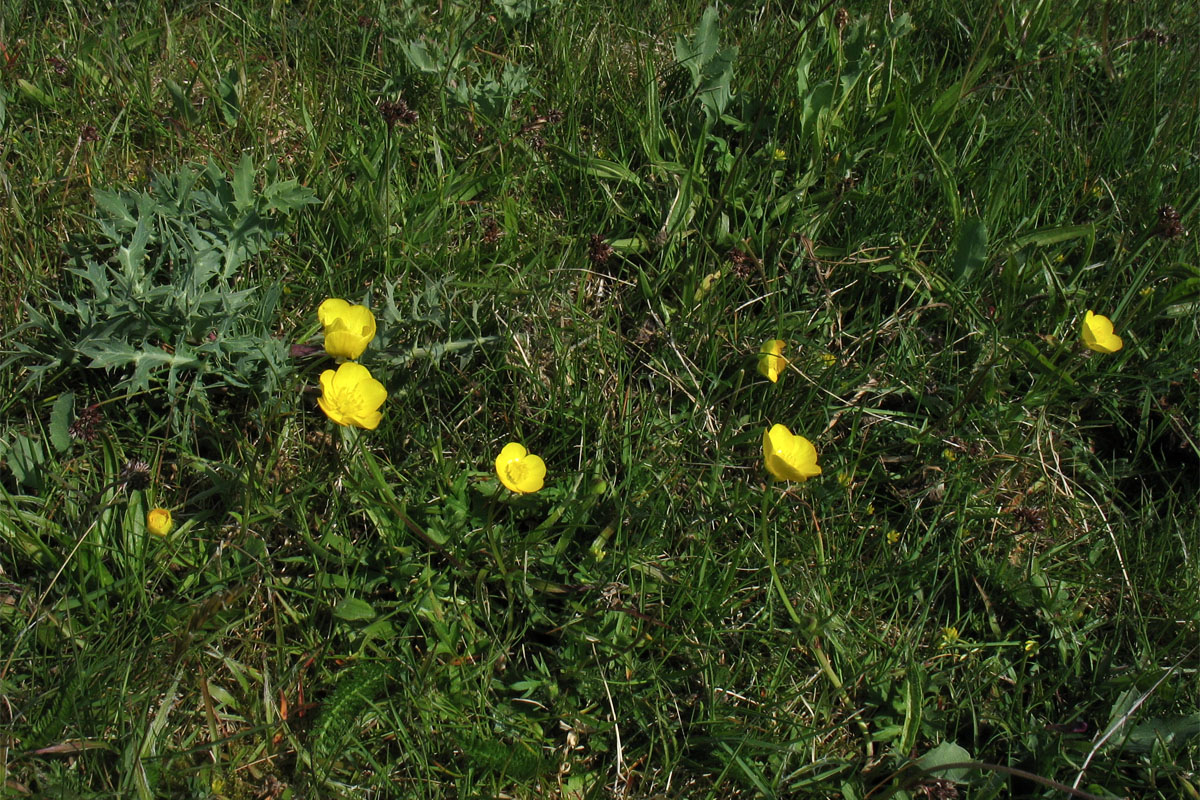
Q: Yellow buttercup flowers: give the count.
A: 7